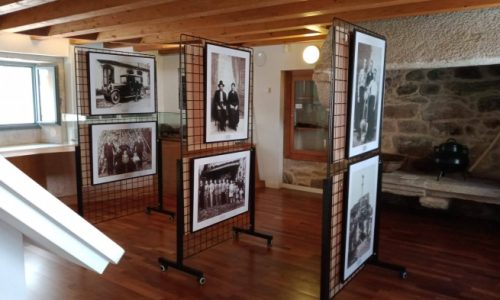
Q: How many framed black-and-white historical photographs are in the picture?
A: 6